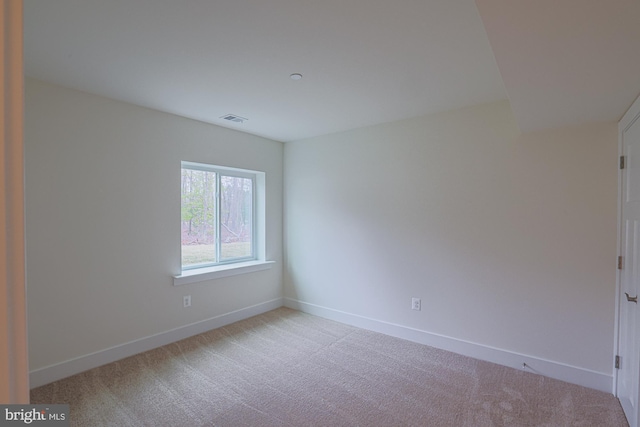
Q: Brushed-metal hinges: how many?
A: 3